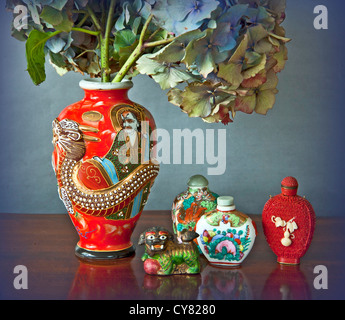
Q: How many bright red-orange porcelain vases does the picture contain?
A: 1